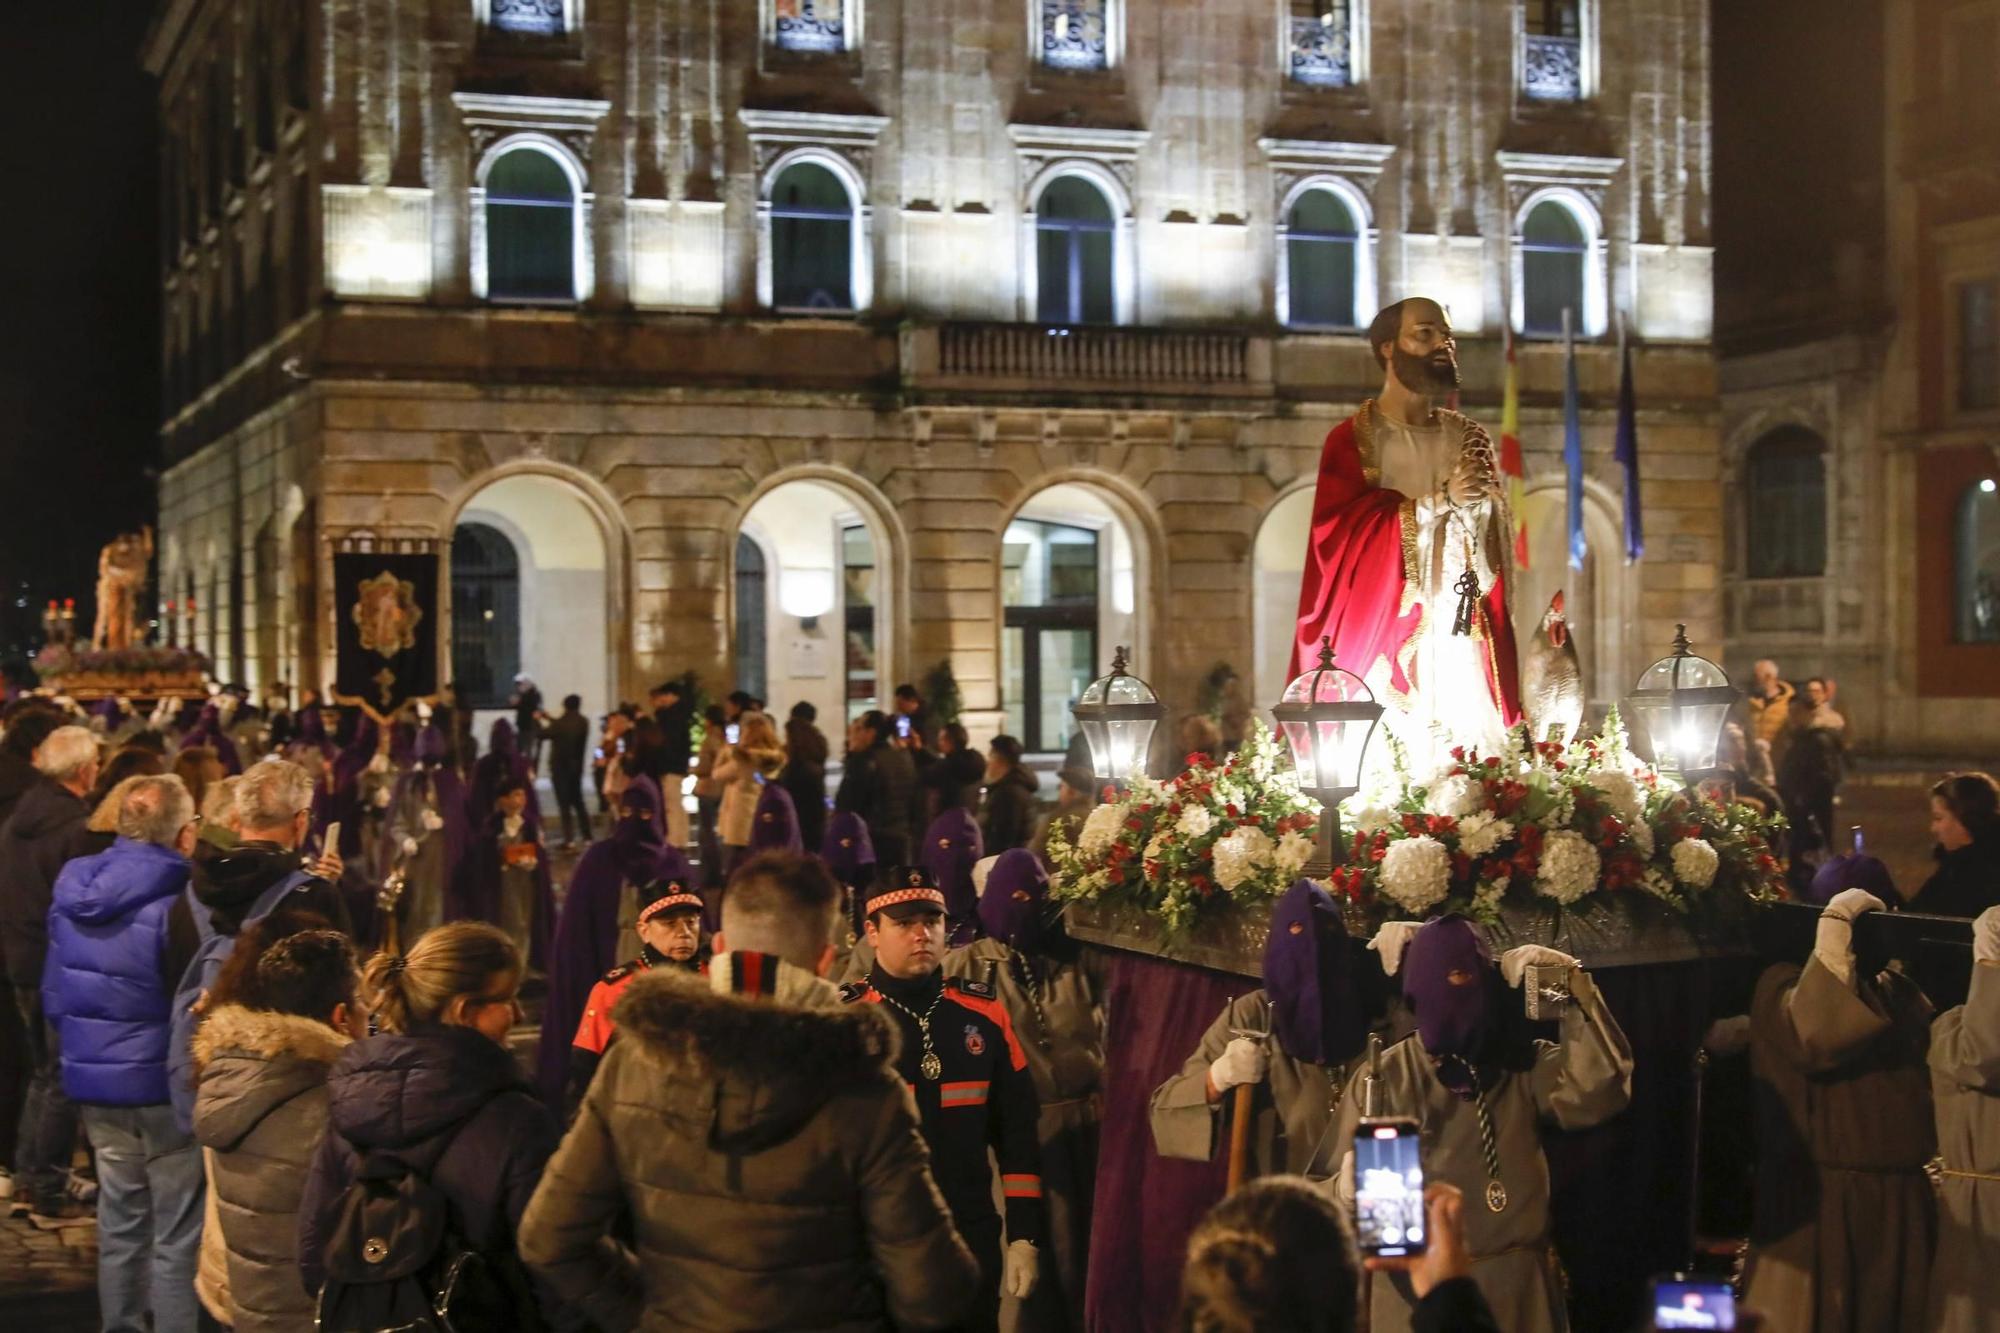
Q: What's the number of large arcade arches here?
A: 5